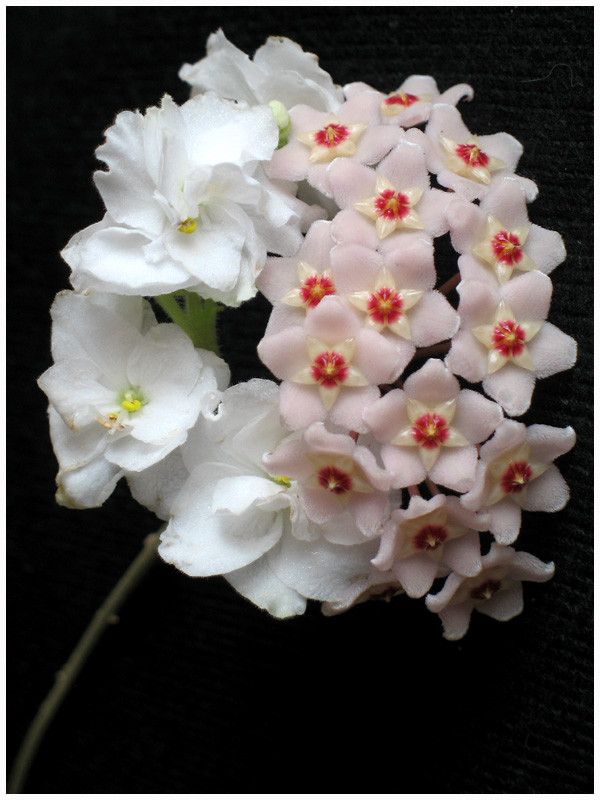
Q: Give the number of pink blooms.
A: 15